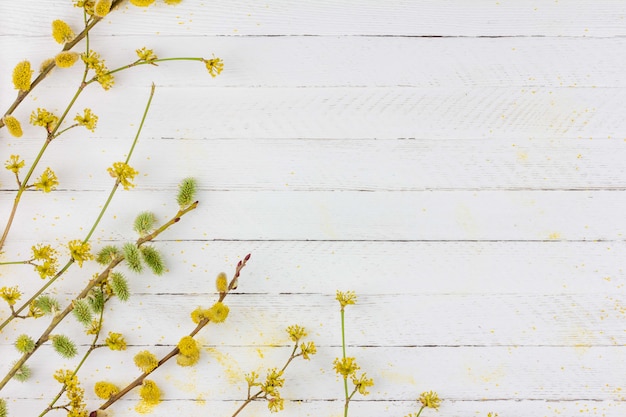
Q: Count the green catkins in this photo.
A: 13